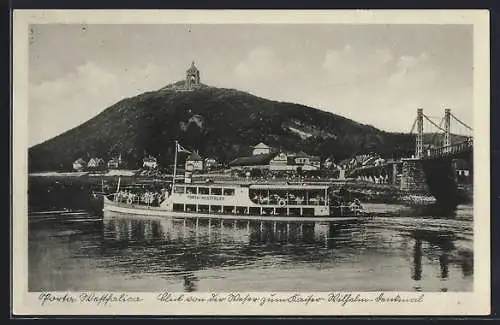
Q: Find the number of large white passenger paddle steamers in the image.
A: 1